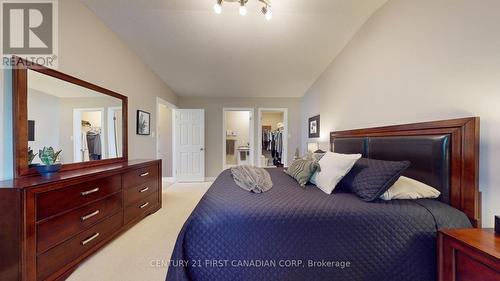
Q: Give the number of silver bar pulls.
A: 6